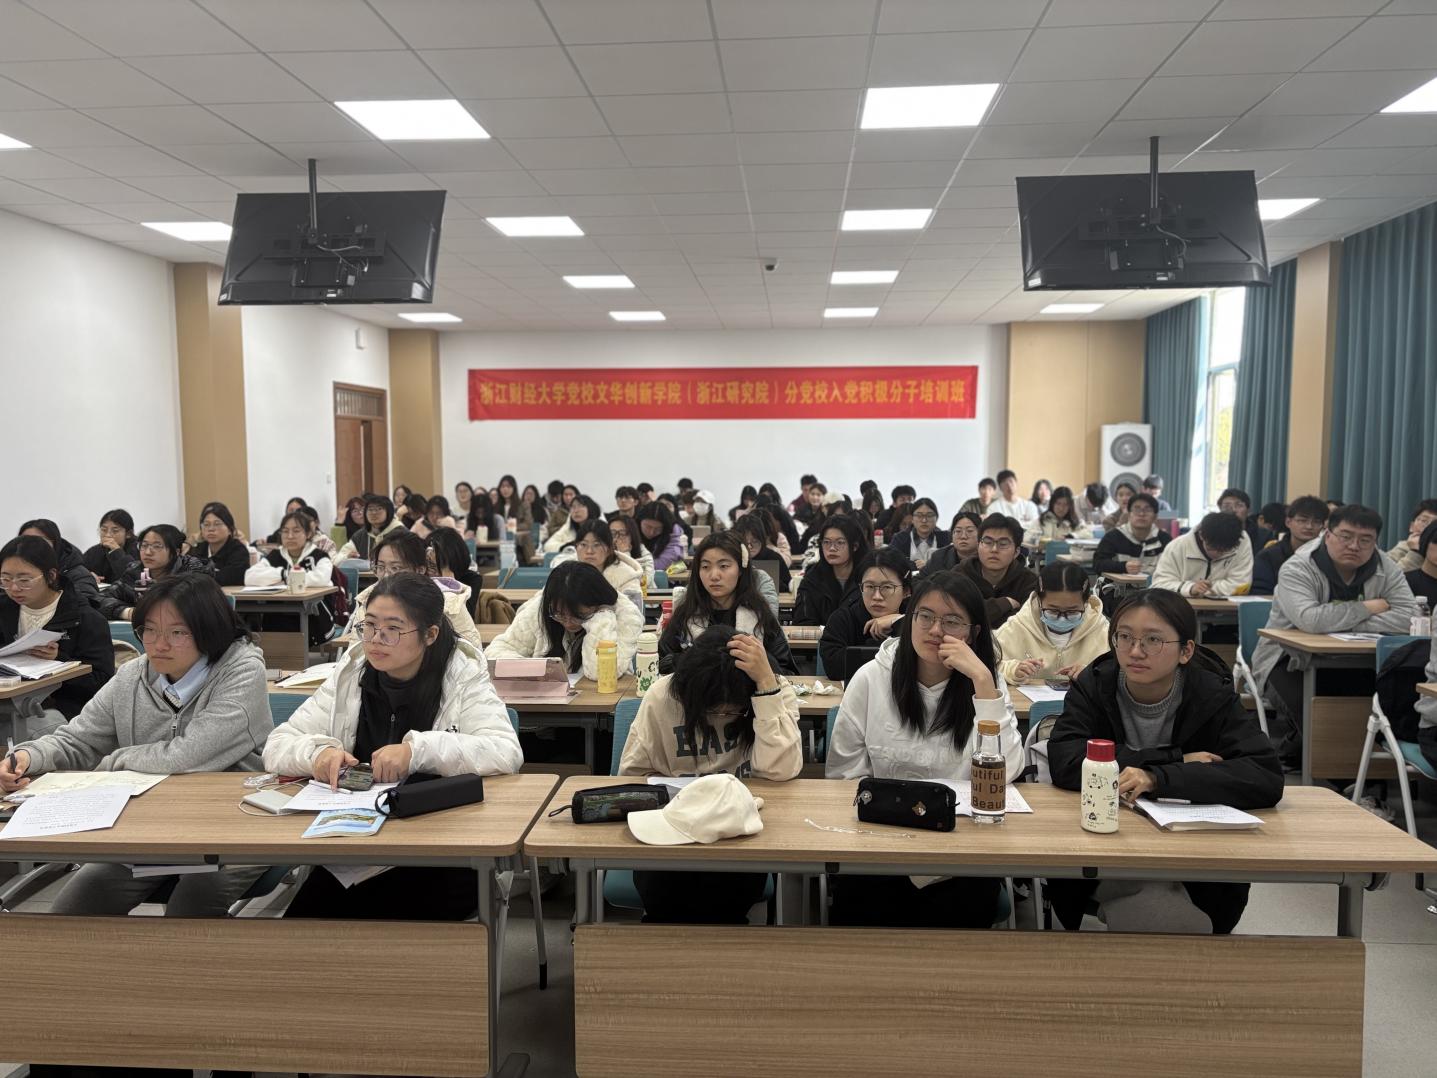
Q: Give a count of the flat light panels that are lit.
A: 14